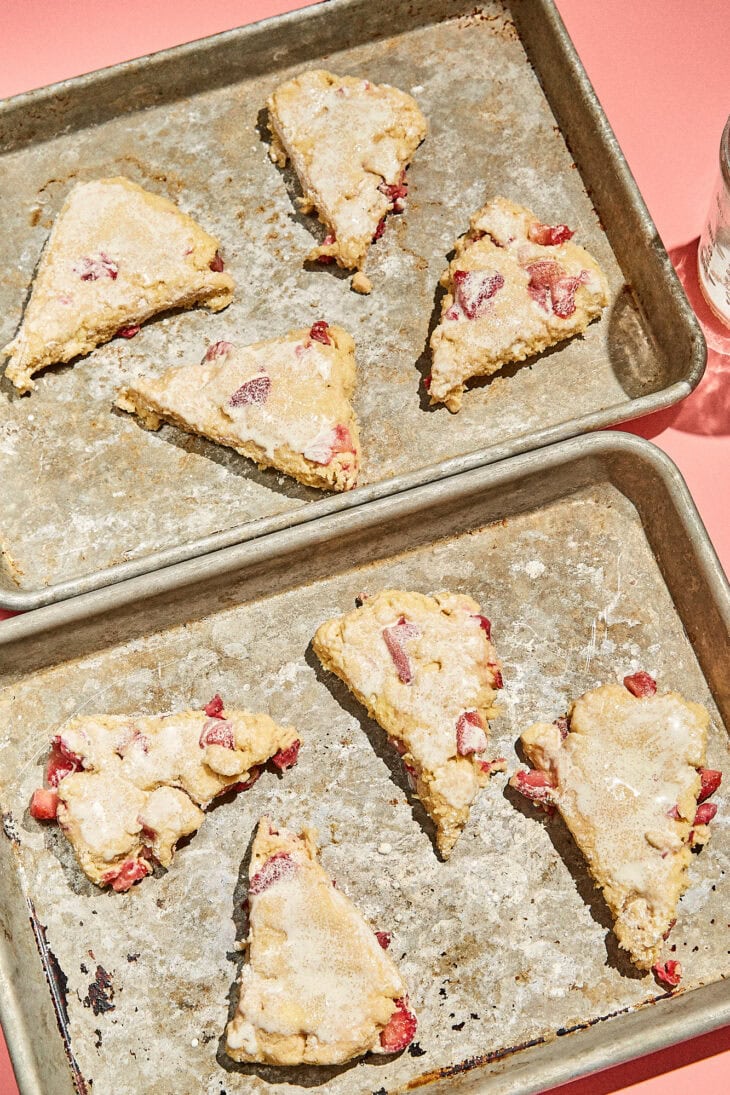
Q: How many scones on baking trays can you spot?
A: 8